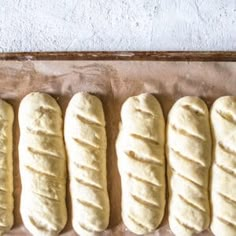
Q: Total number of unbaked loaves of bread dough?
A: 6